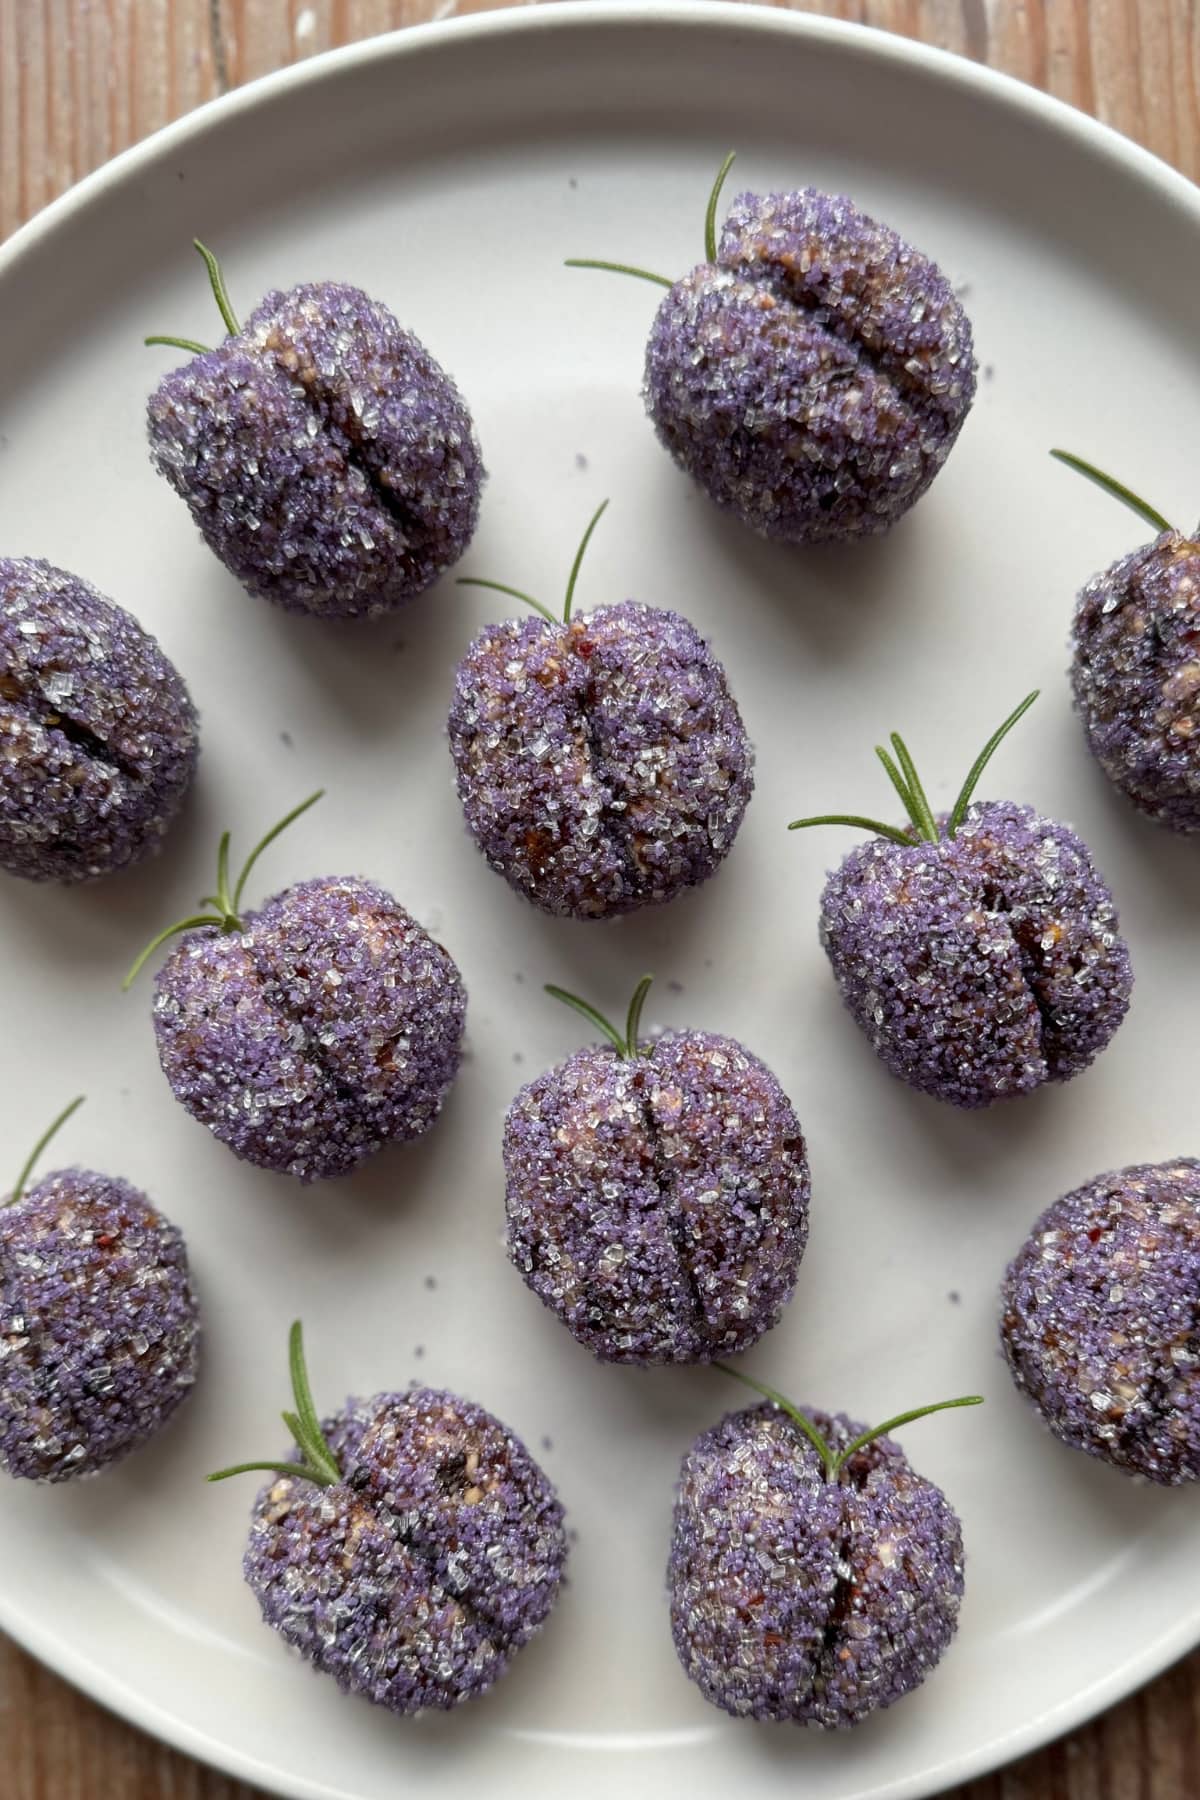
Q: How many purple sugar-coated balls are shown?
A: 12